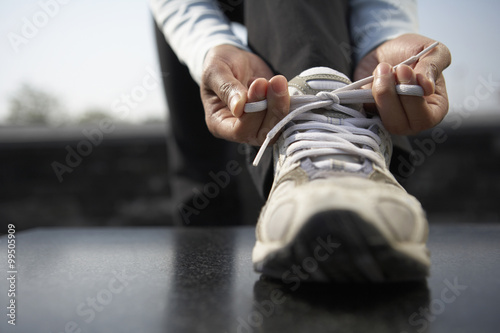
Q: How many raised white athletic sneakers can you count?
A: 1